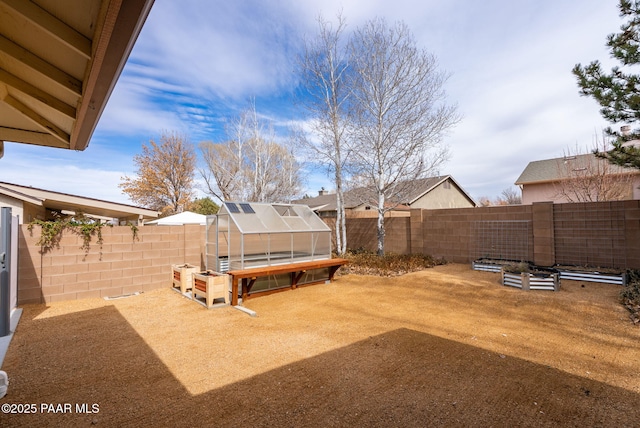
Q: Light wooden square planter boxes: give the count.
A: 2